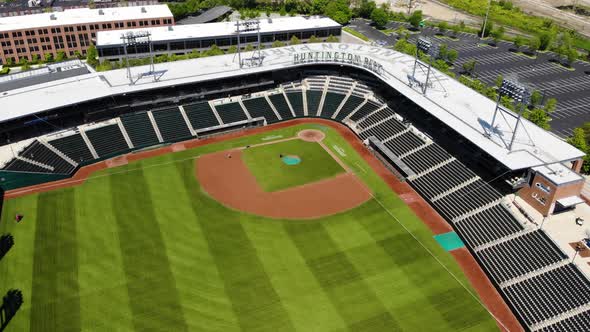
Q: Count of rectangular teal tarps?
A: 1